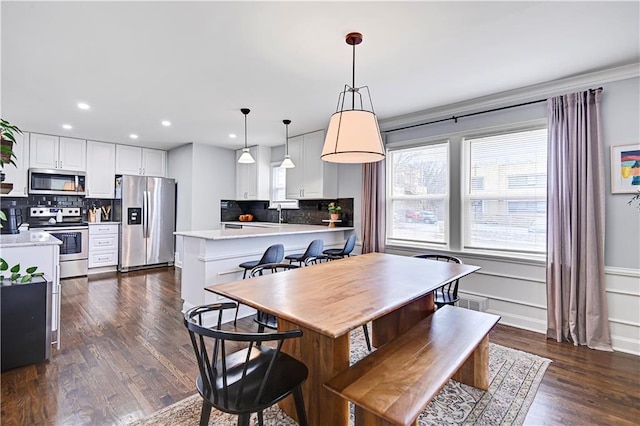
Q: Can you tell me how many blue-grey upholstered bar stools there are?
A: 3